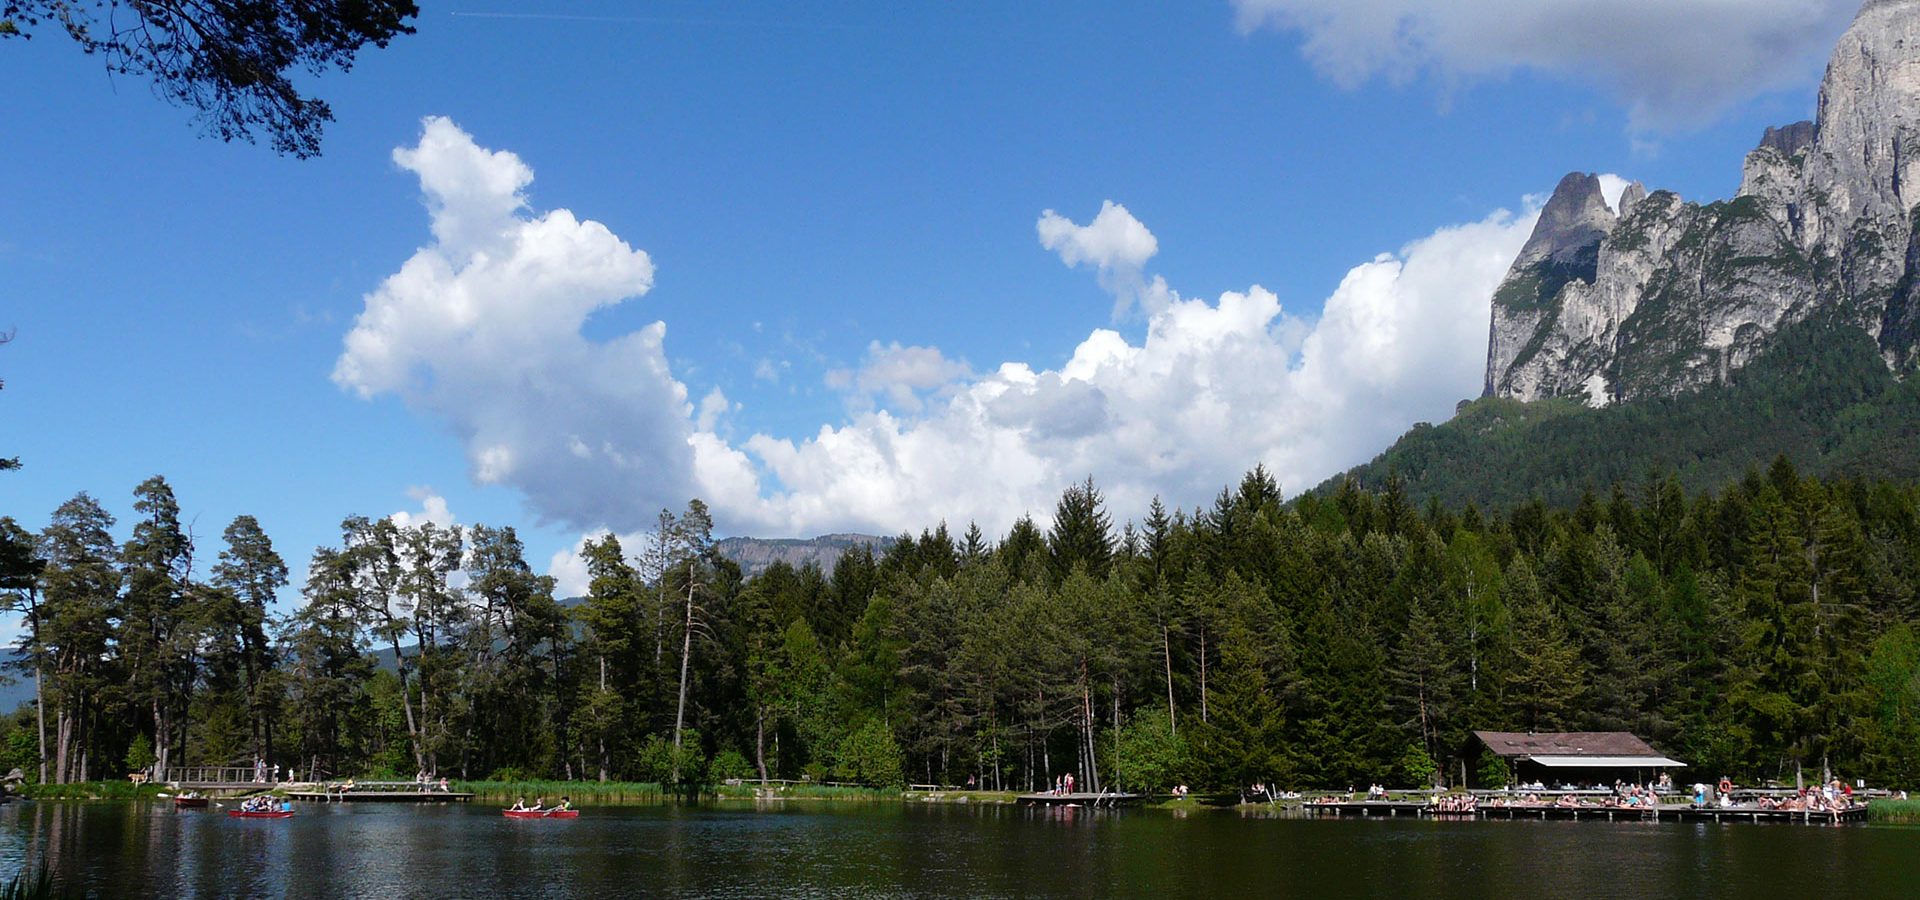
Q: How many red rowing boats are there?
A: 3